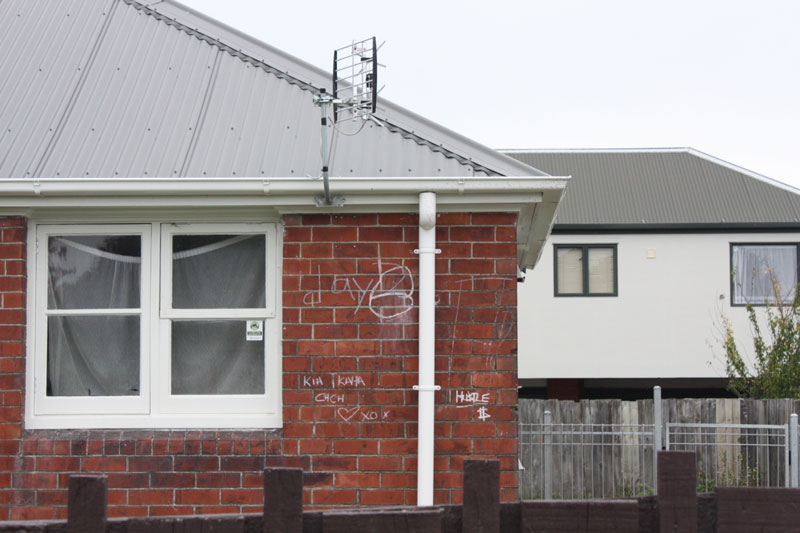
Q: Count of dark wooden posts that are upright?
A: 4